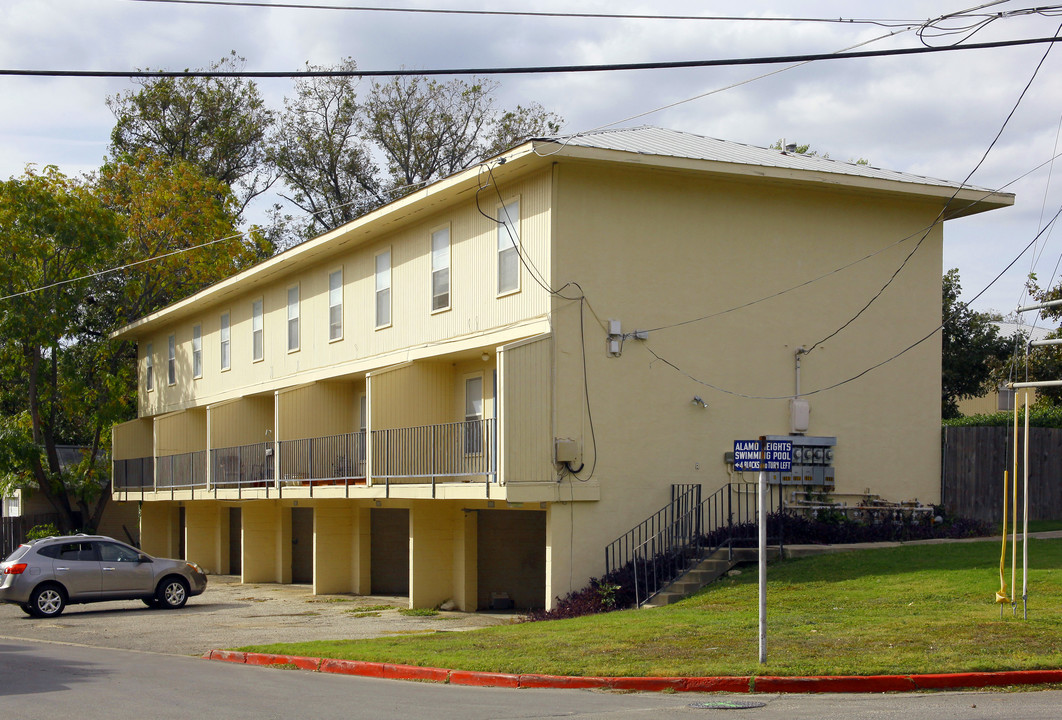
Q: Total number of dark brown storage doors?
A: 5